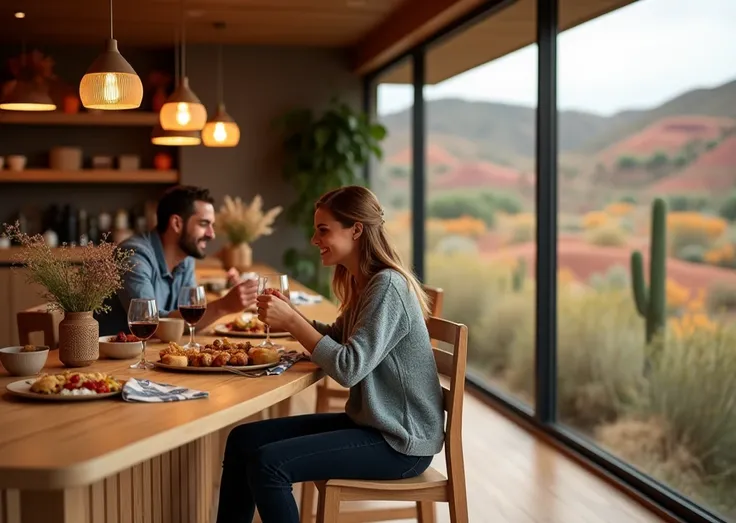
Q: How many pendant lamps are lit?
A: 5